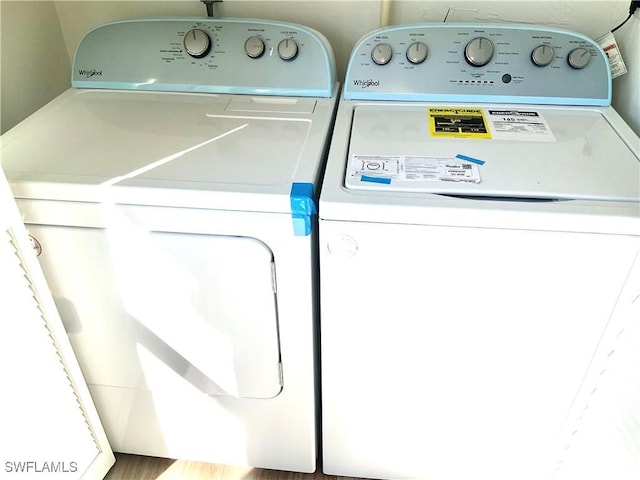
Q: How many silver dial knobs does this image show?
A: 8